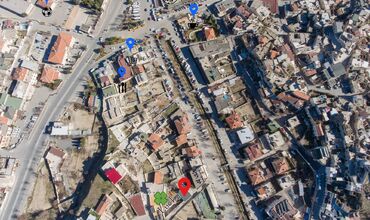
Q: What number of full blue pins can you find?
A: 3